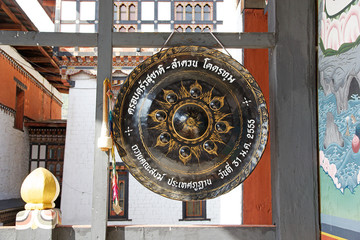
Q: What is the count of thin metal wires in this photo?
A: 2